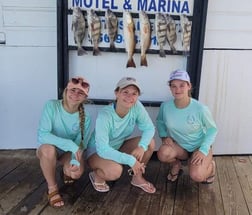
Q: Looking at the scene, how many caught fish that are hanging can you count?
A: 8